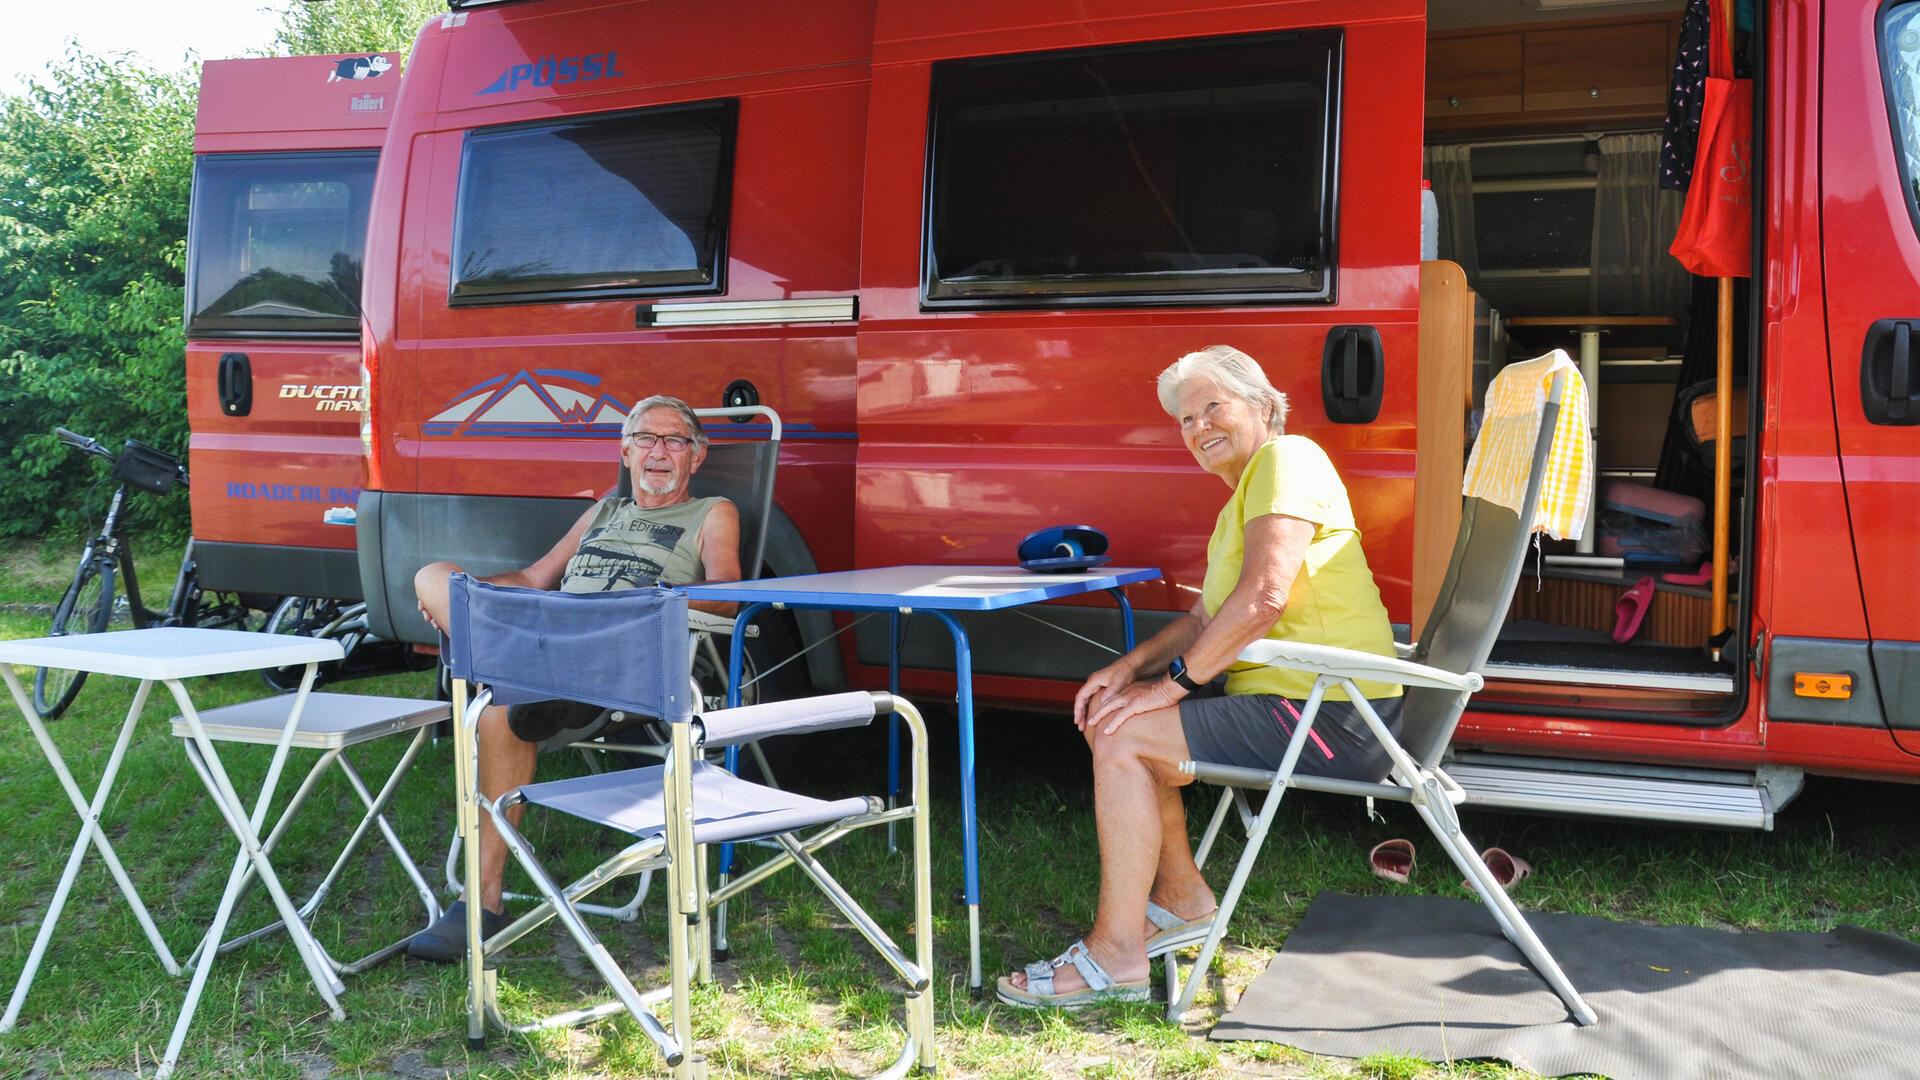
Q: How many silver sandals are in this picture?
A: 2